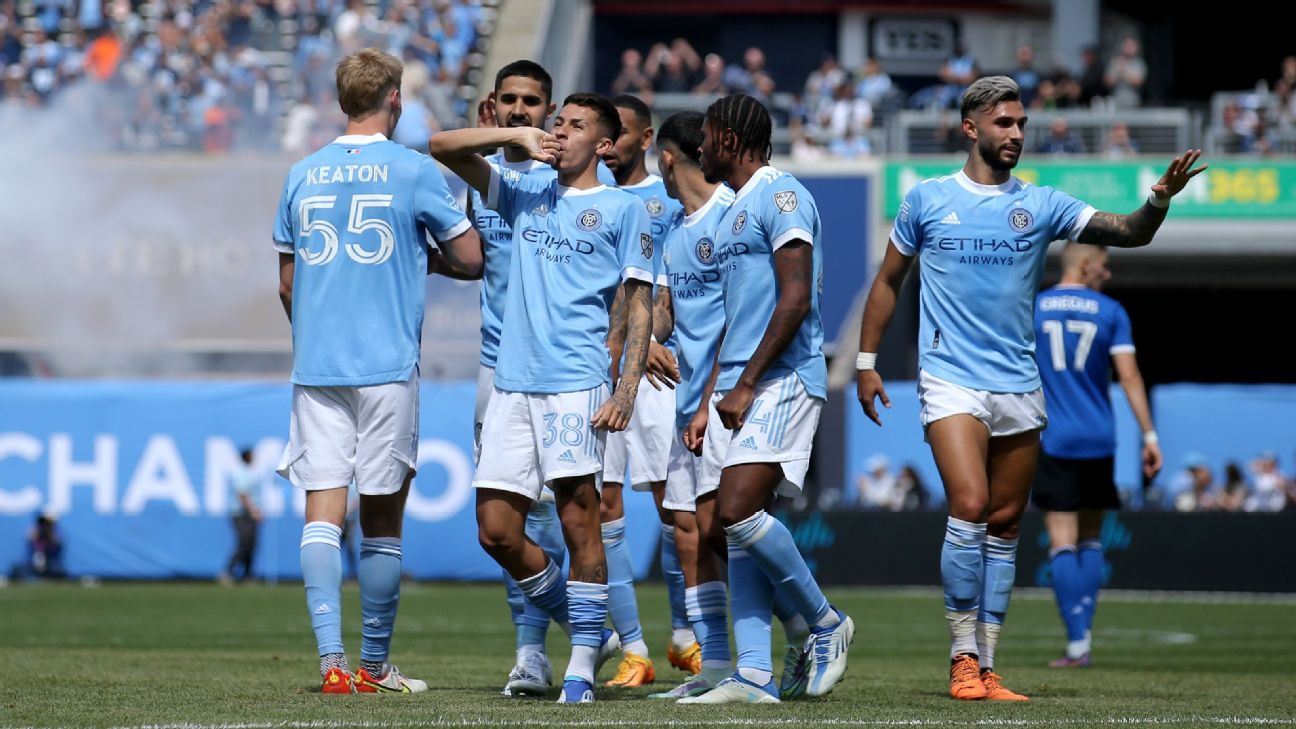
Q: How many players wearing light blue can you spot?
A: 7